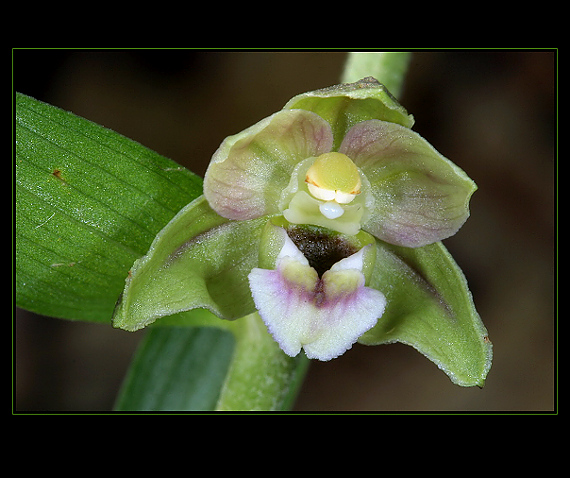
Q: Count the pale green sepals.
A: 3